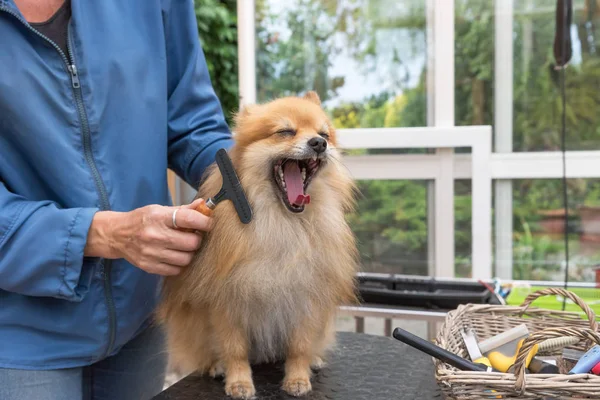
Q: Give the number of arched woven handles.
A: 2